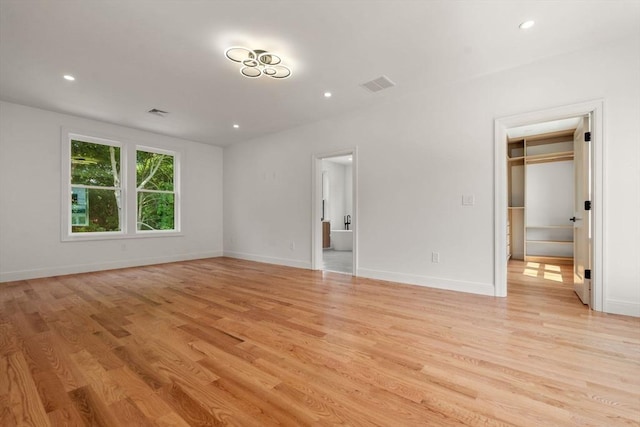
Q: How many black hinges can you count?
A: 3